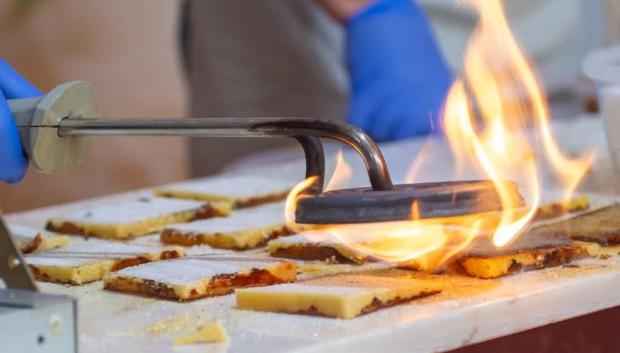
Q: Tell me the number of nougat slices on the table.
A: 11